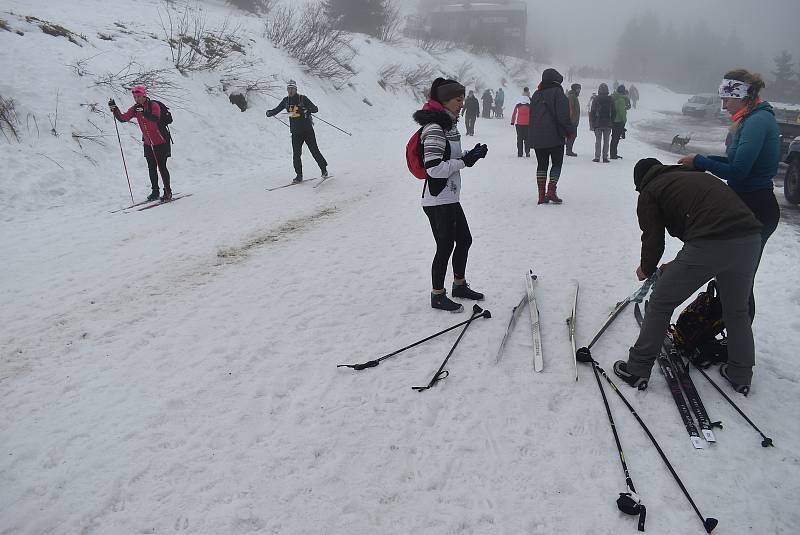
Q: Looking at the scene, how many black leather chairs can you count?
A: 0